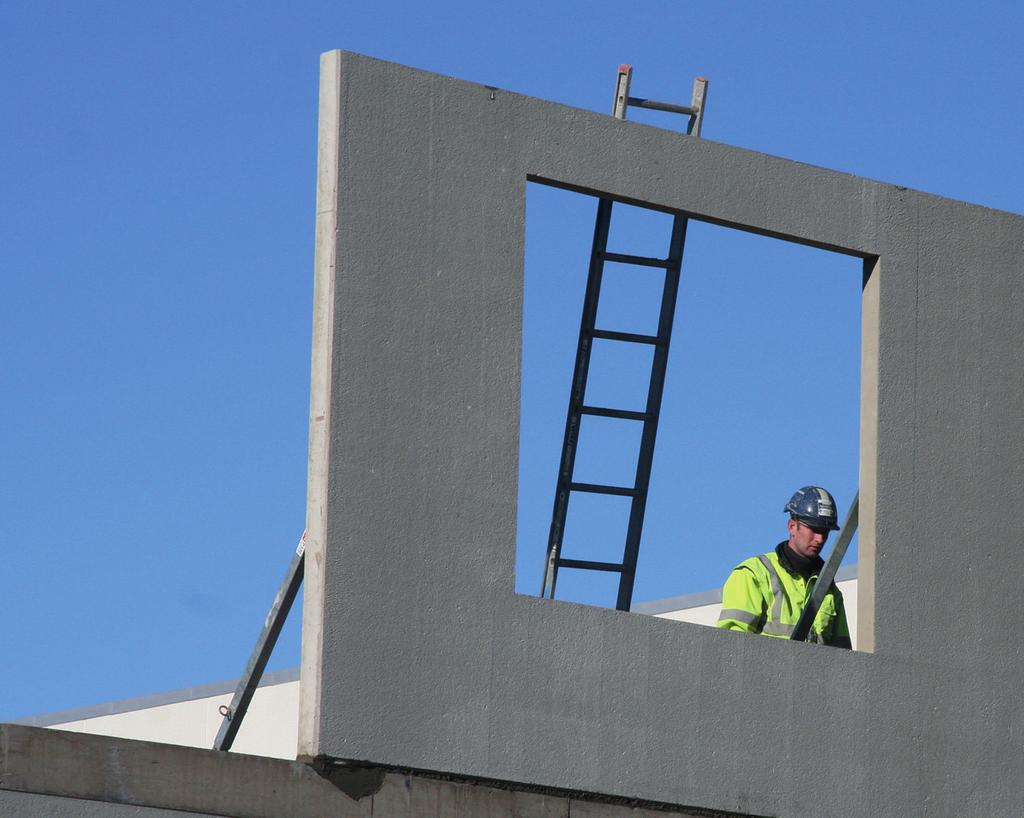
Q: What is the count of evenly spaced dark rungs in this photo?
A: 5